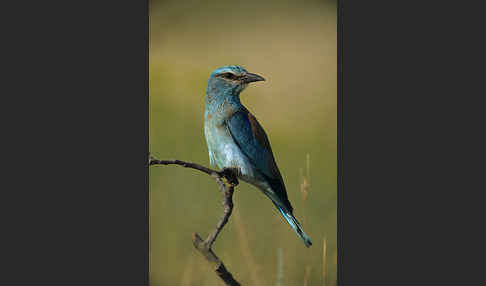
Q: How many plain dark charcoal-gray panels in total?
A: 2